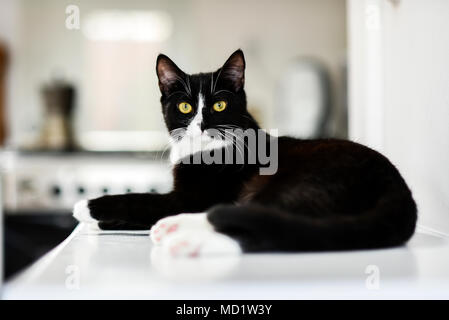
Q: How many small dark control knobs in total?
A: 5